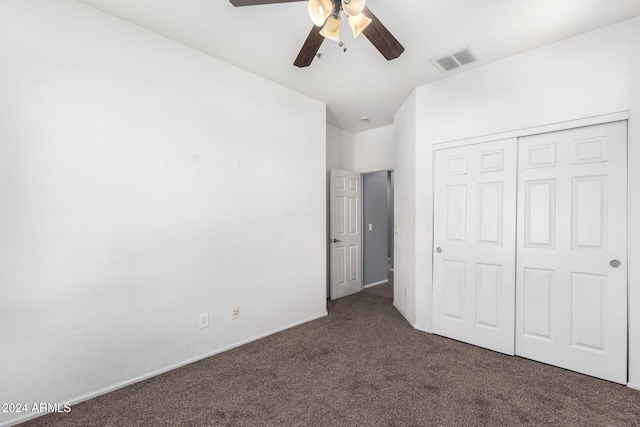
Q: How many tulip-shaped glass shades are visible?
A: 4